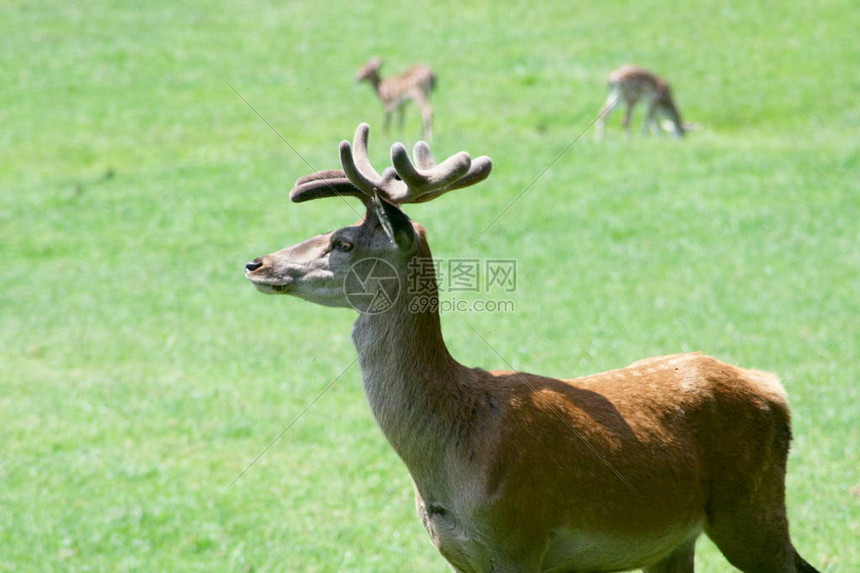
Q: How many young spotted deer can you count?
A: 2